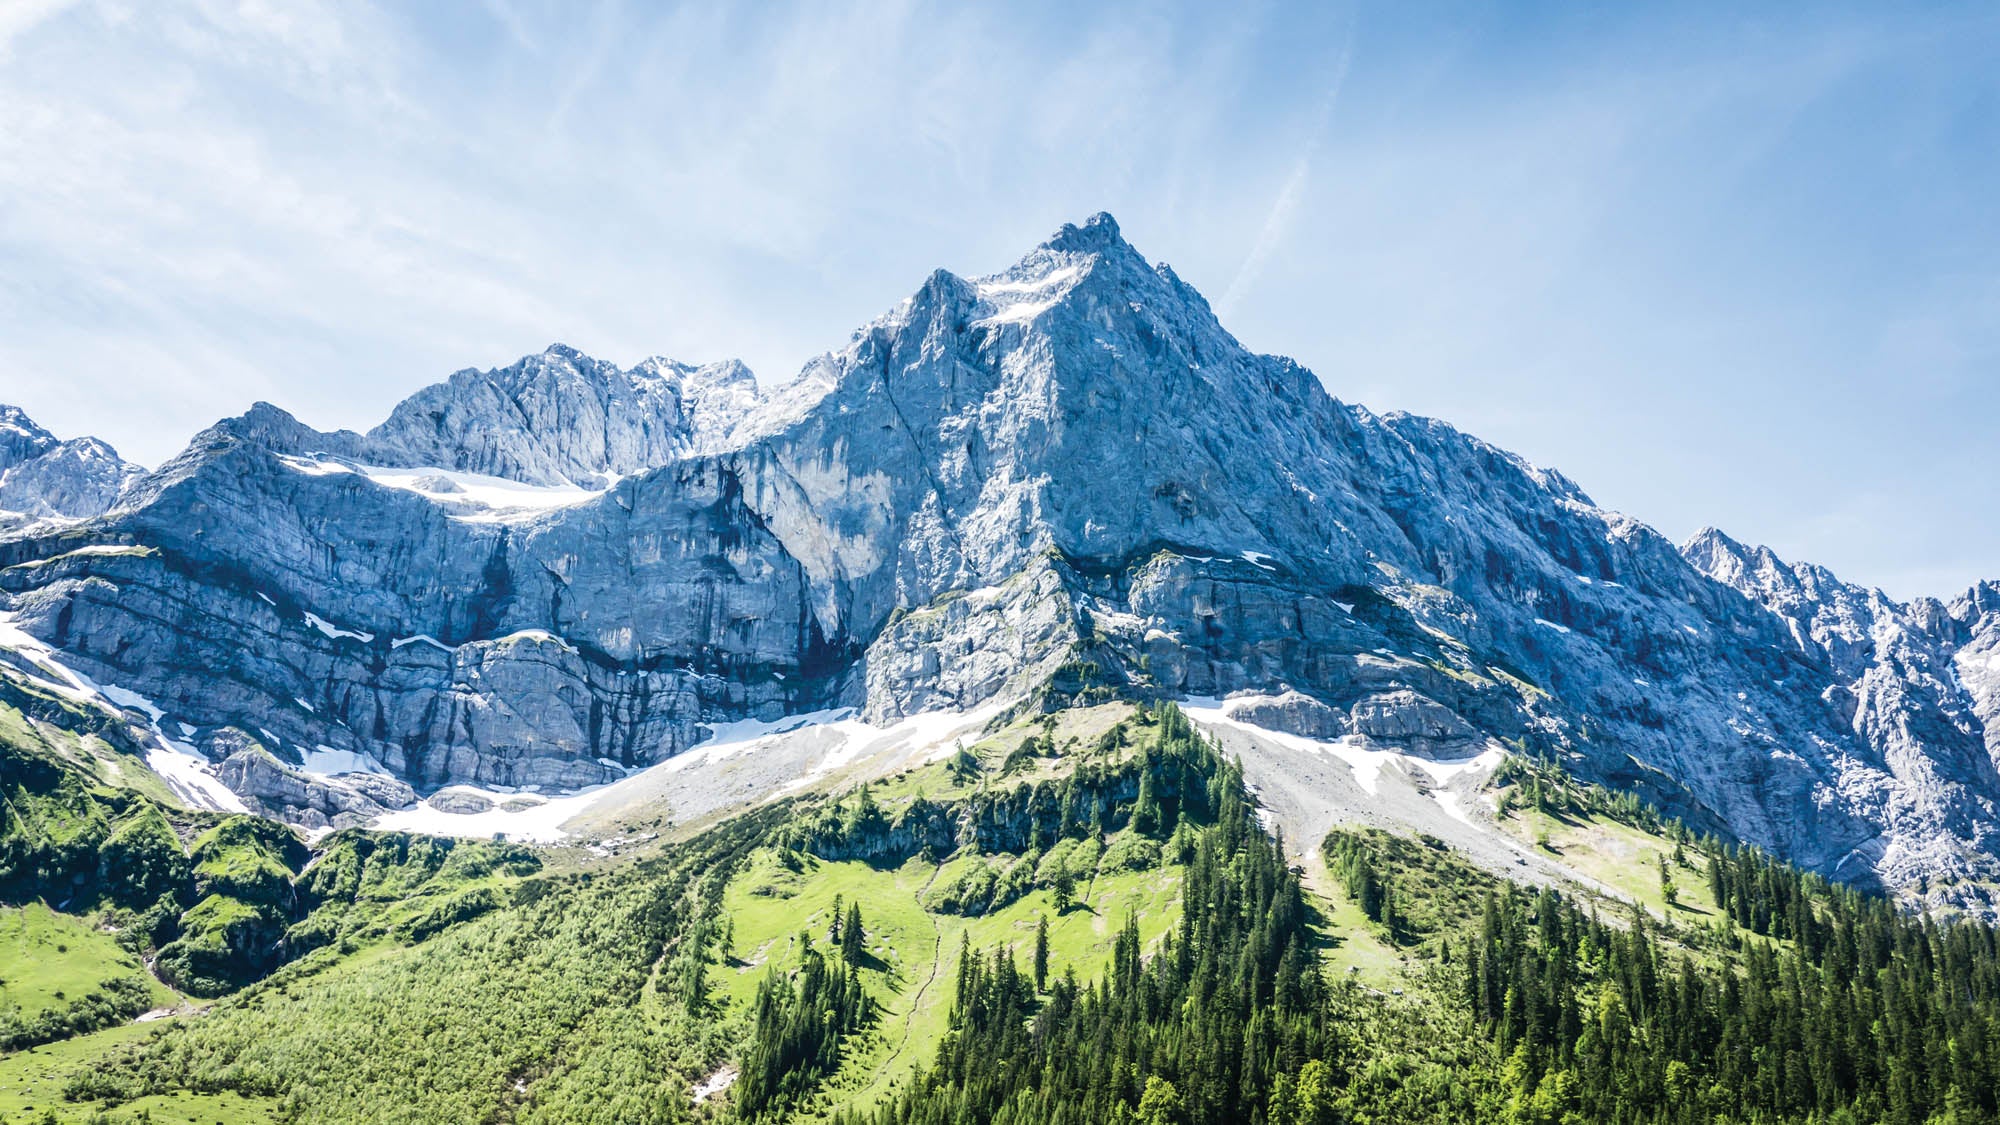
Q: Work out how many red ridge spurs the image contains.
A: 0